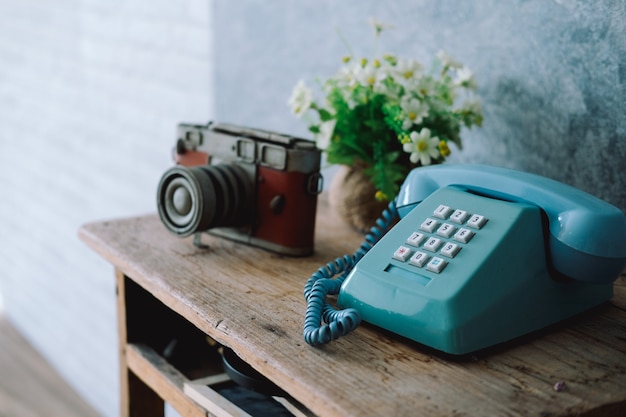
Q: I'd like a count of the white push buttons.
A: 12